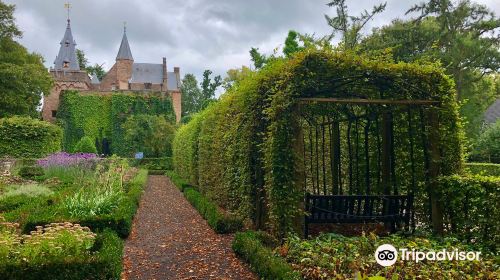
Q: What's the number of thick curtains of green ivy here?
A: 1